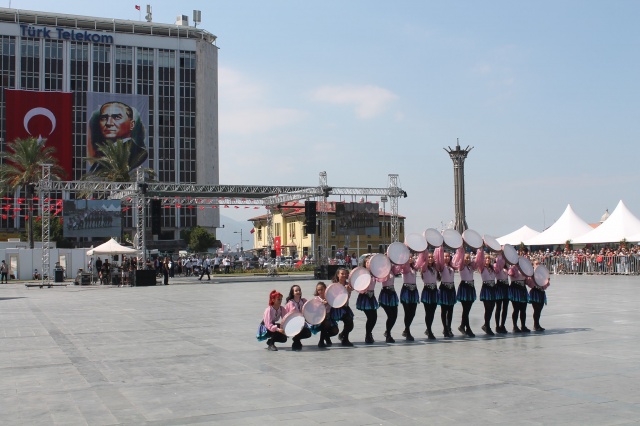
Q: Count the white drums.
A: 14